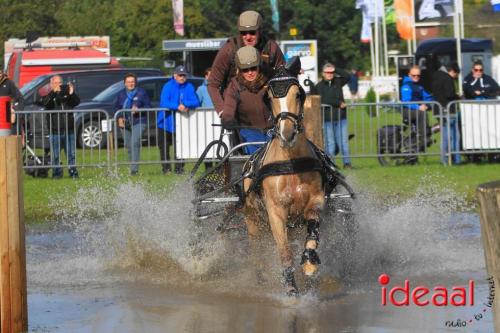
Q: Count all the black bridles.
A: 1